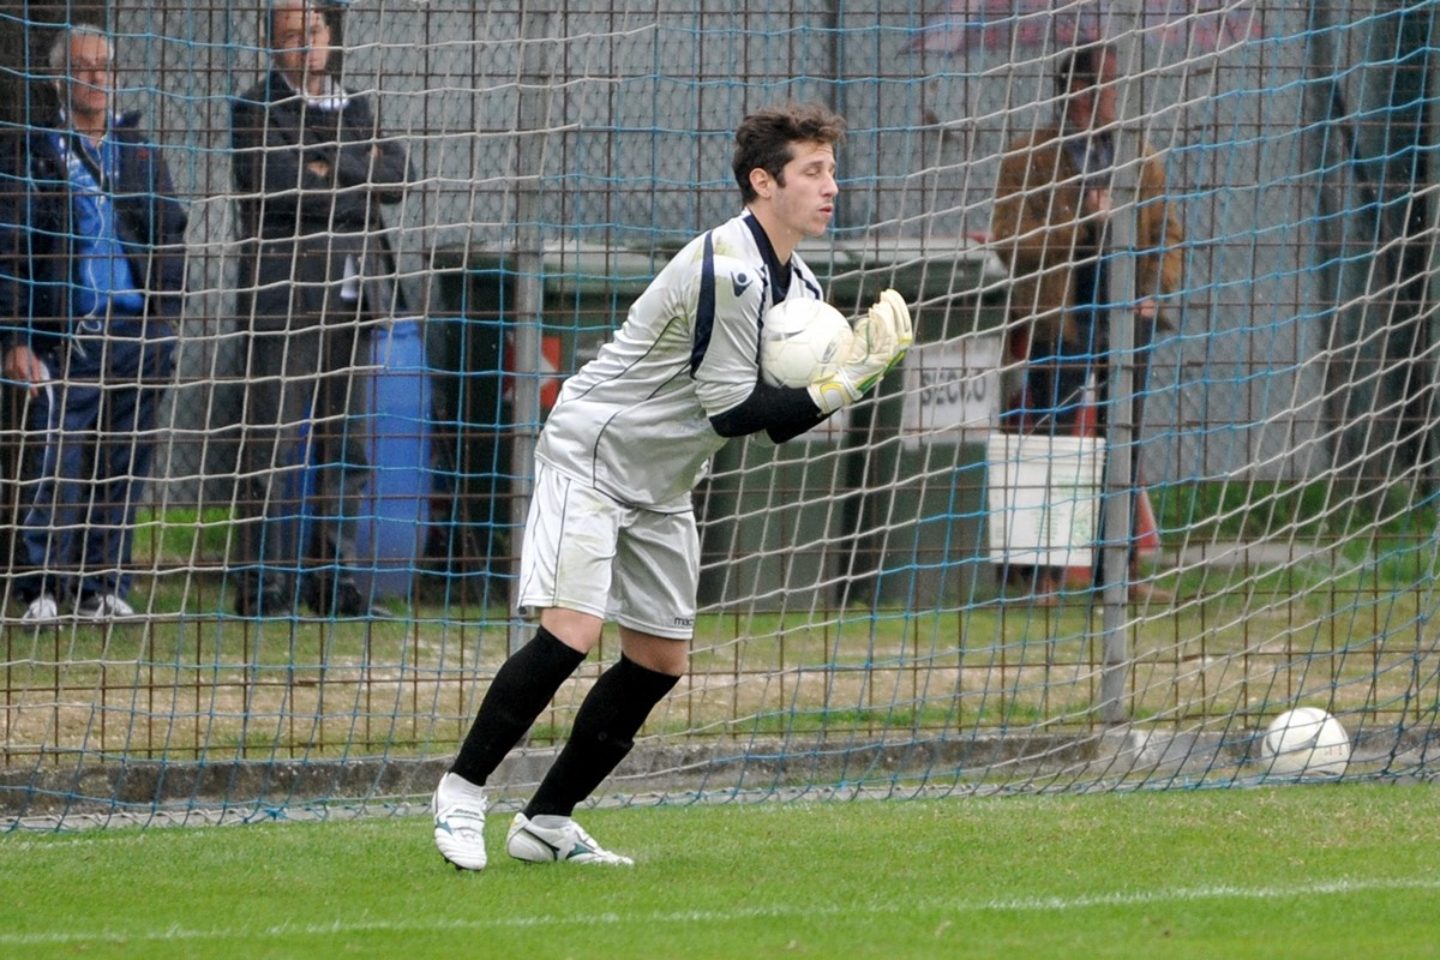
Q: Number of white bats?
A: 0